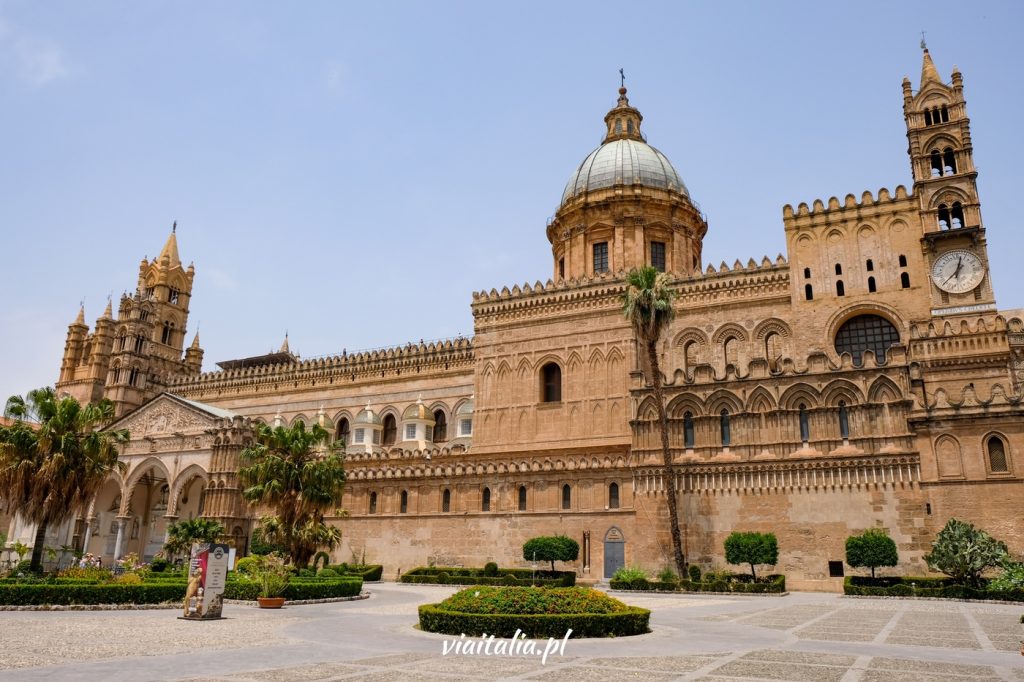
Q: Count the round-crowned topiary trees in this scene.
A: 3